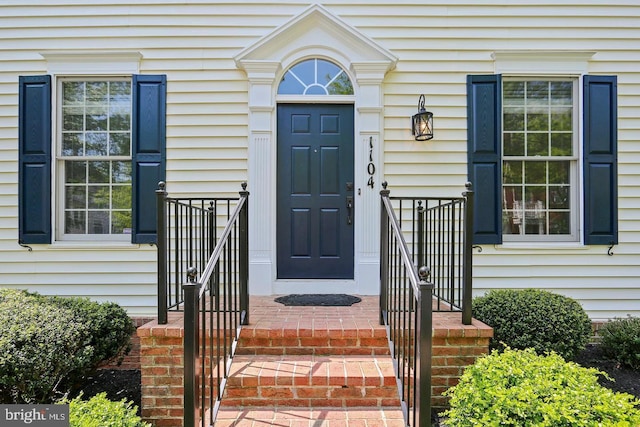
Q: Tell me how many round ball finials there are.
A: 8